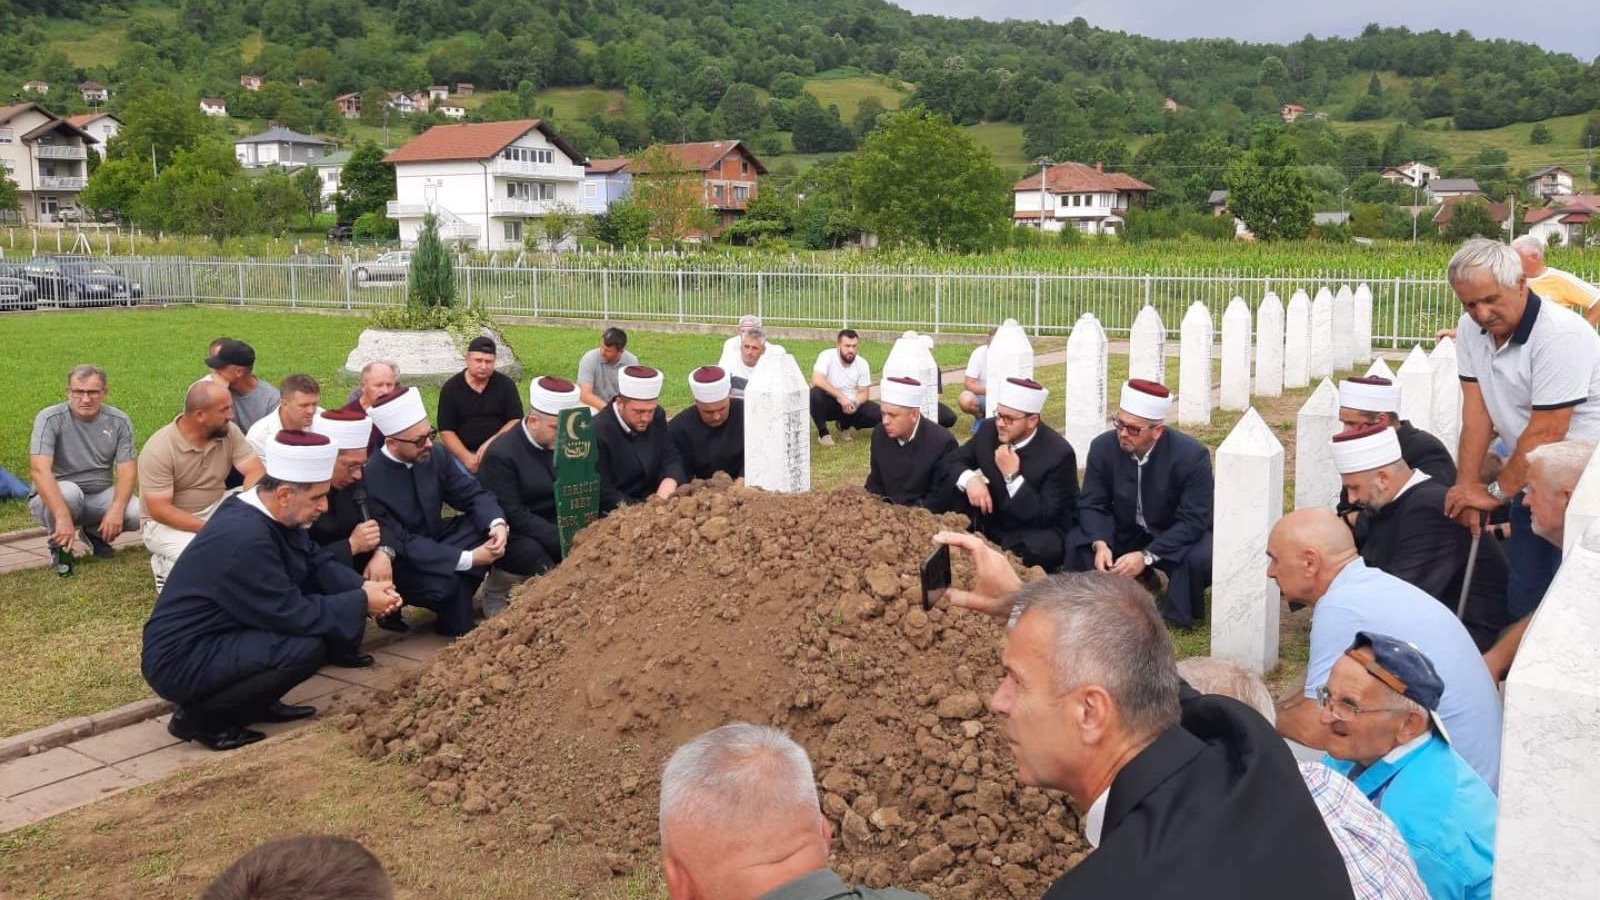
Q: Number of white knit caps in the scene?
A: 11